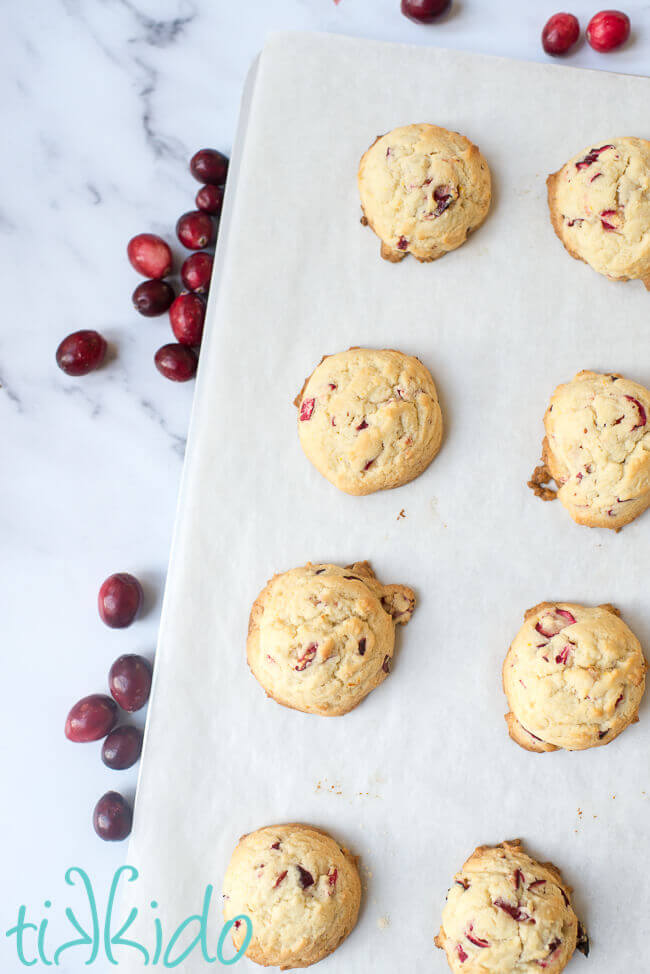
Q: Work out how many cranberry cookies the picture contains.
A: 8